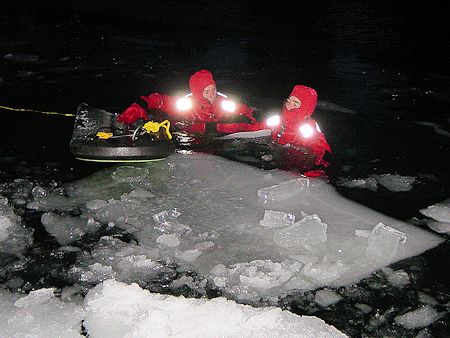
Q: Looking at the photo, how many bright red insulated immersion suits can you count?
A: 2